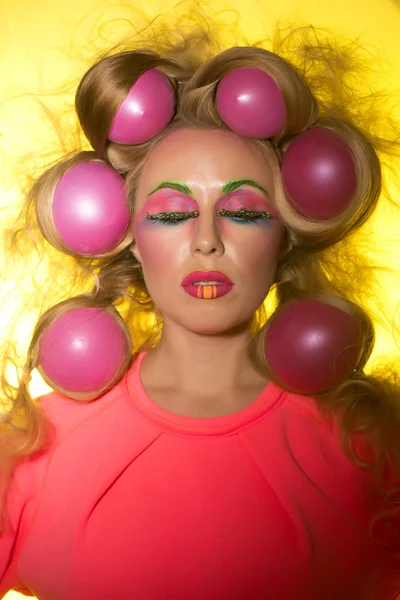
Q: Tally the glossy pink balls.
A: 6